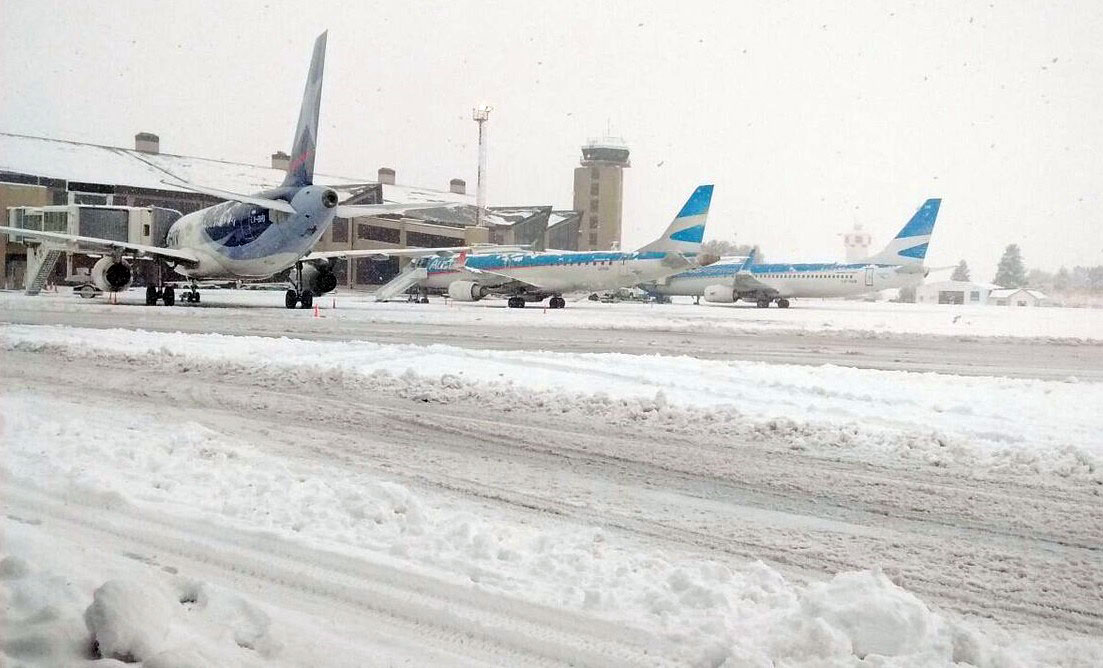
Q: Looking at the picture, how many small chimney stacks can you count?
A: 4